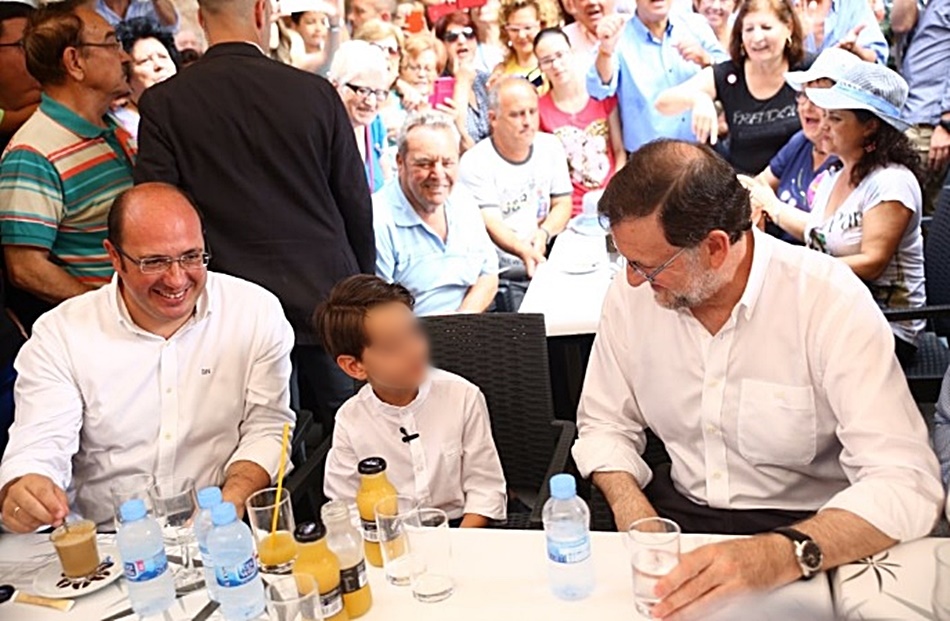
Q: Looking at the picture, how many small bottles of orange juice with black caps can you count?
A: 2